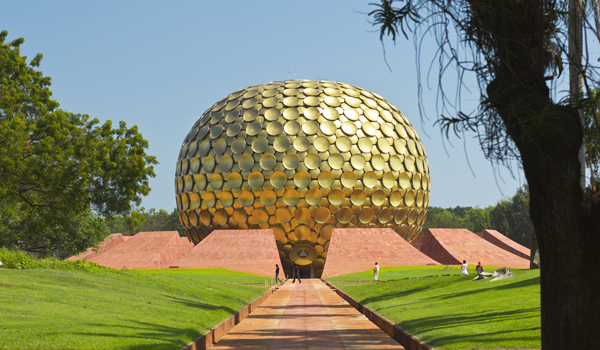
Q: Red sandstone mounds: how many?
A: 6